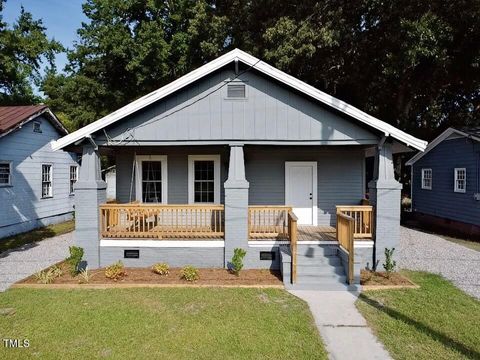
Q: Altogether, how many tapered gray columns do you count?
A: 3